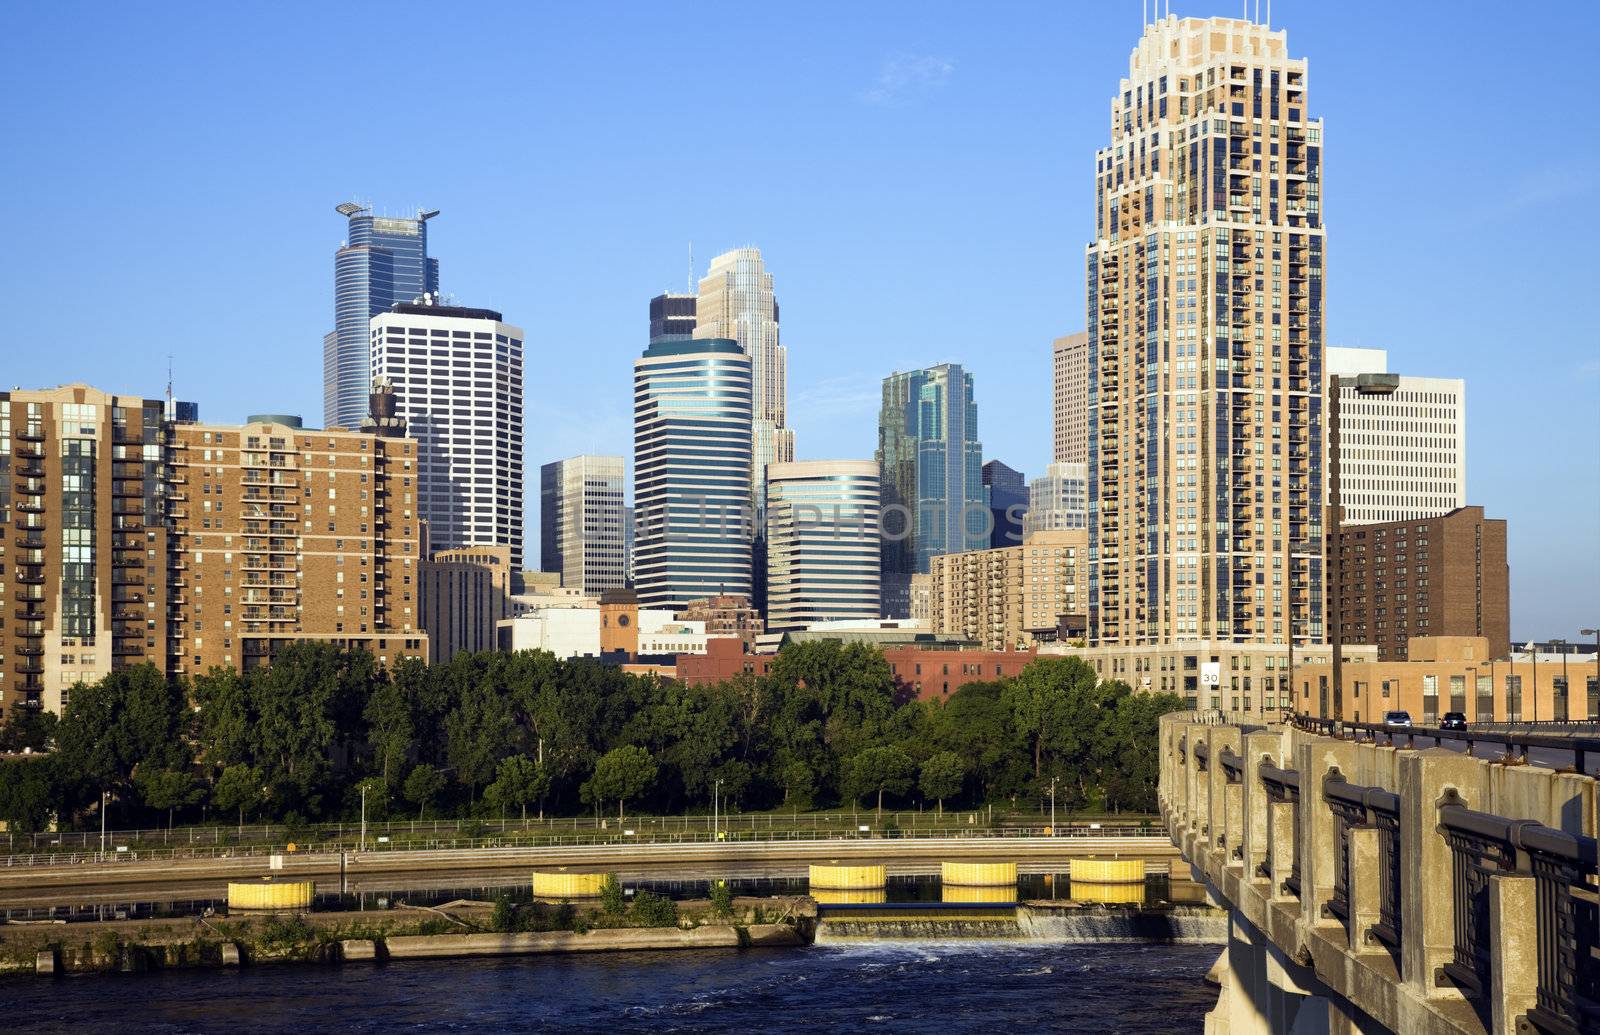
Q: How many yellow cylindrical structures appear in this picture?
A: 5